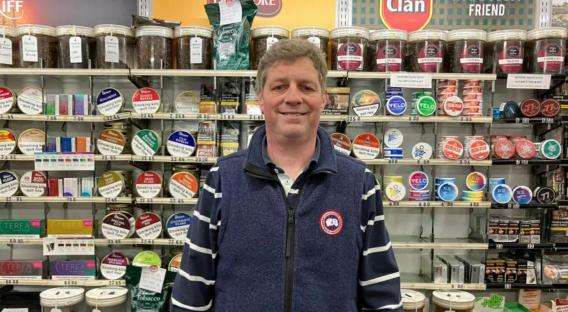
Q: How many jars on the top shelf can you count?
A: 14